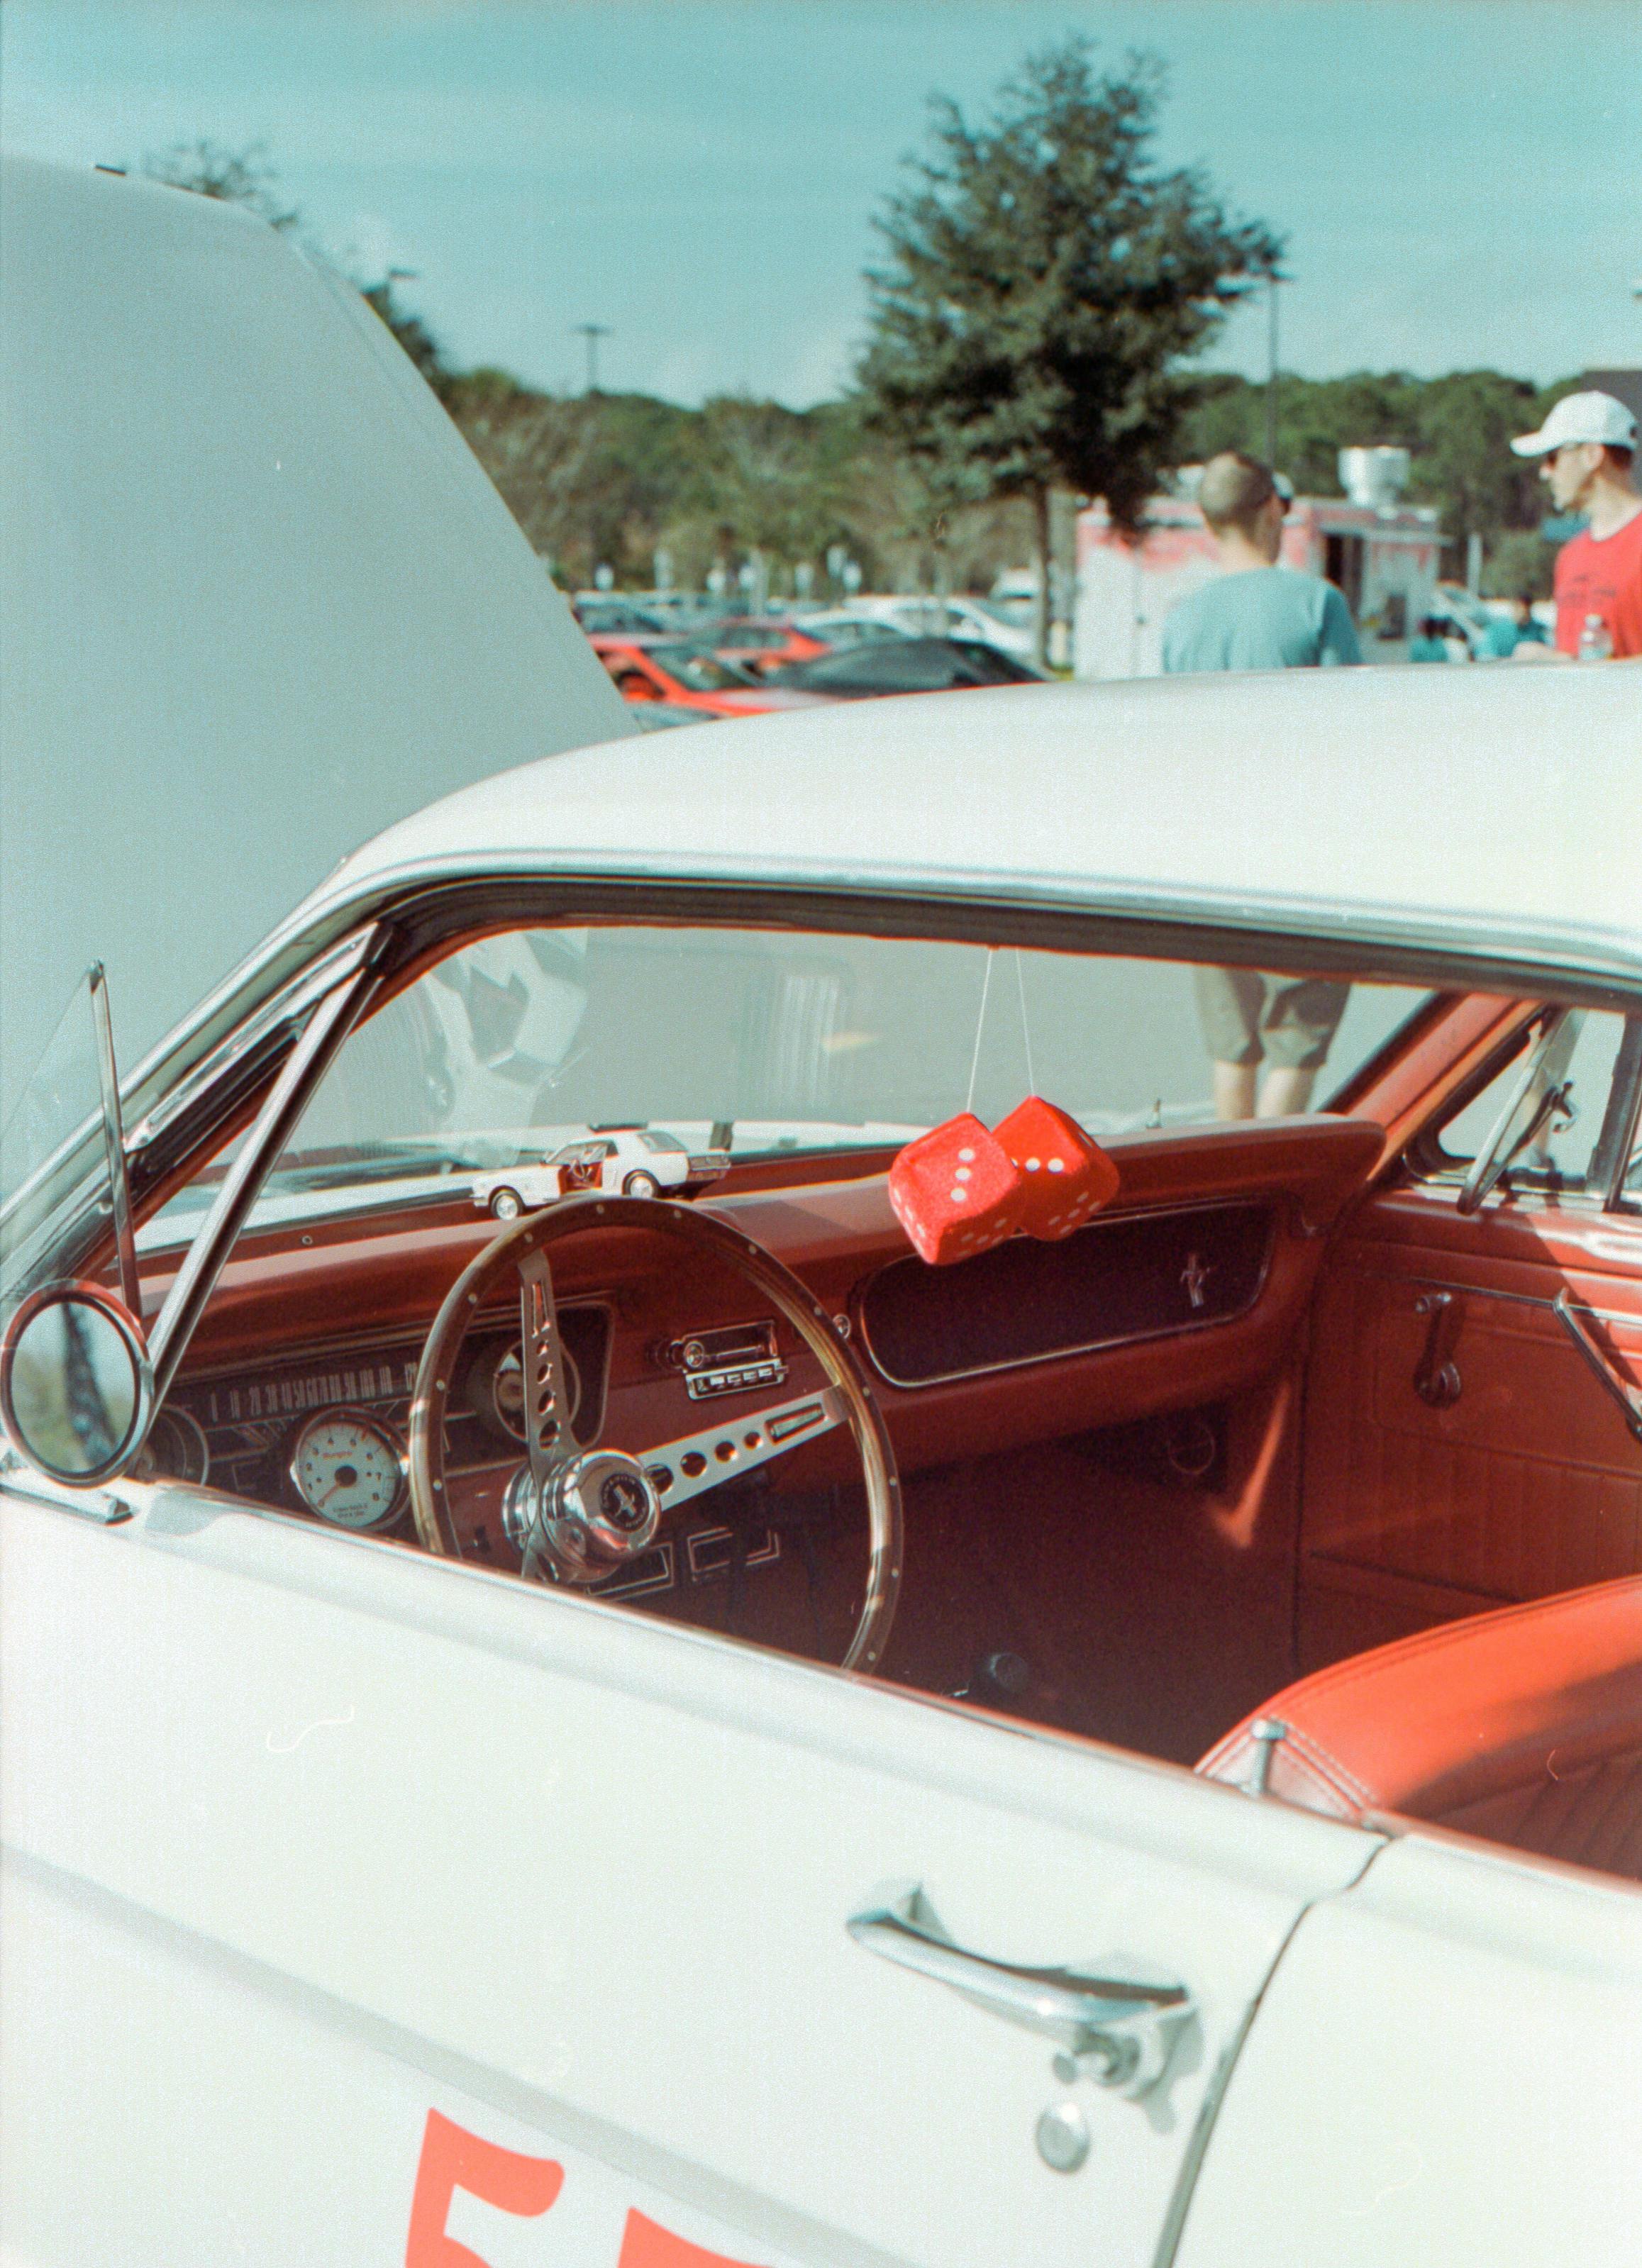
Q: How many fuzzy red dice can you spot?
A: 2